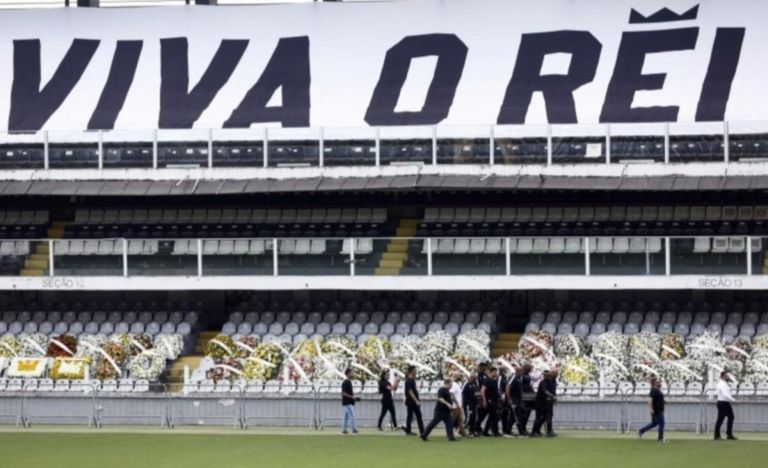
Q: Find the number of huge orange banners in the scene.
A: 0